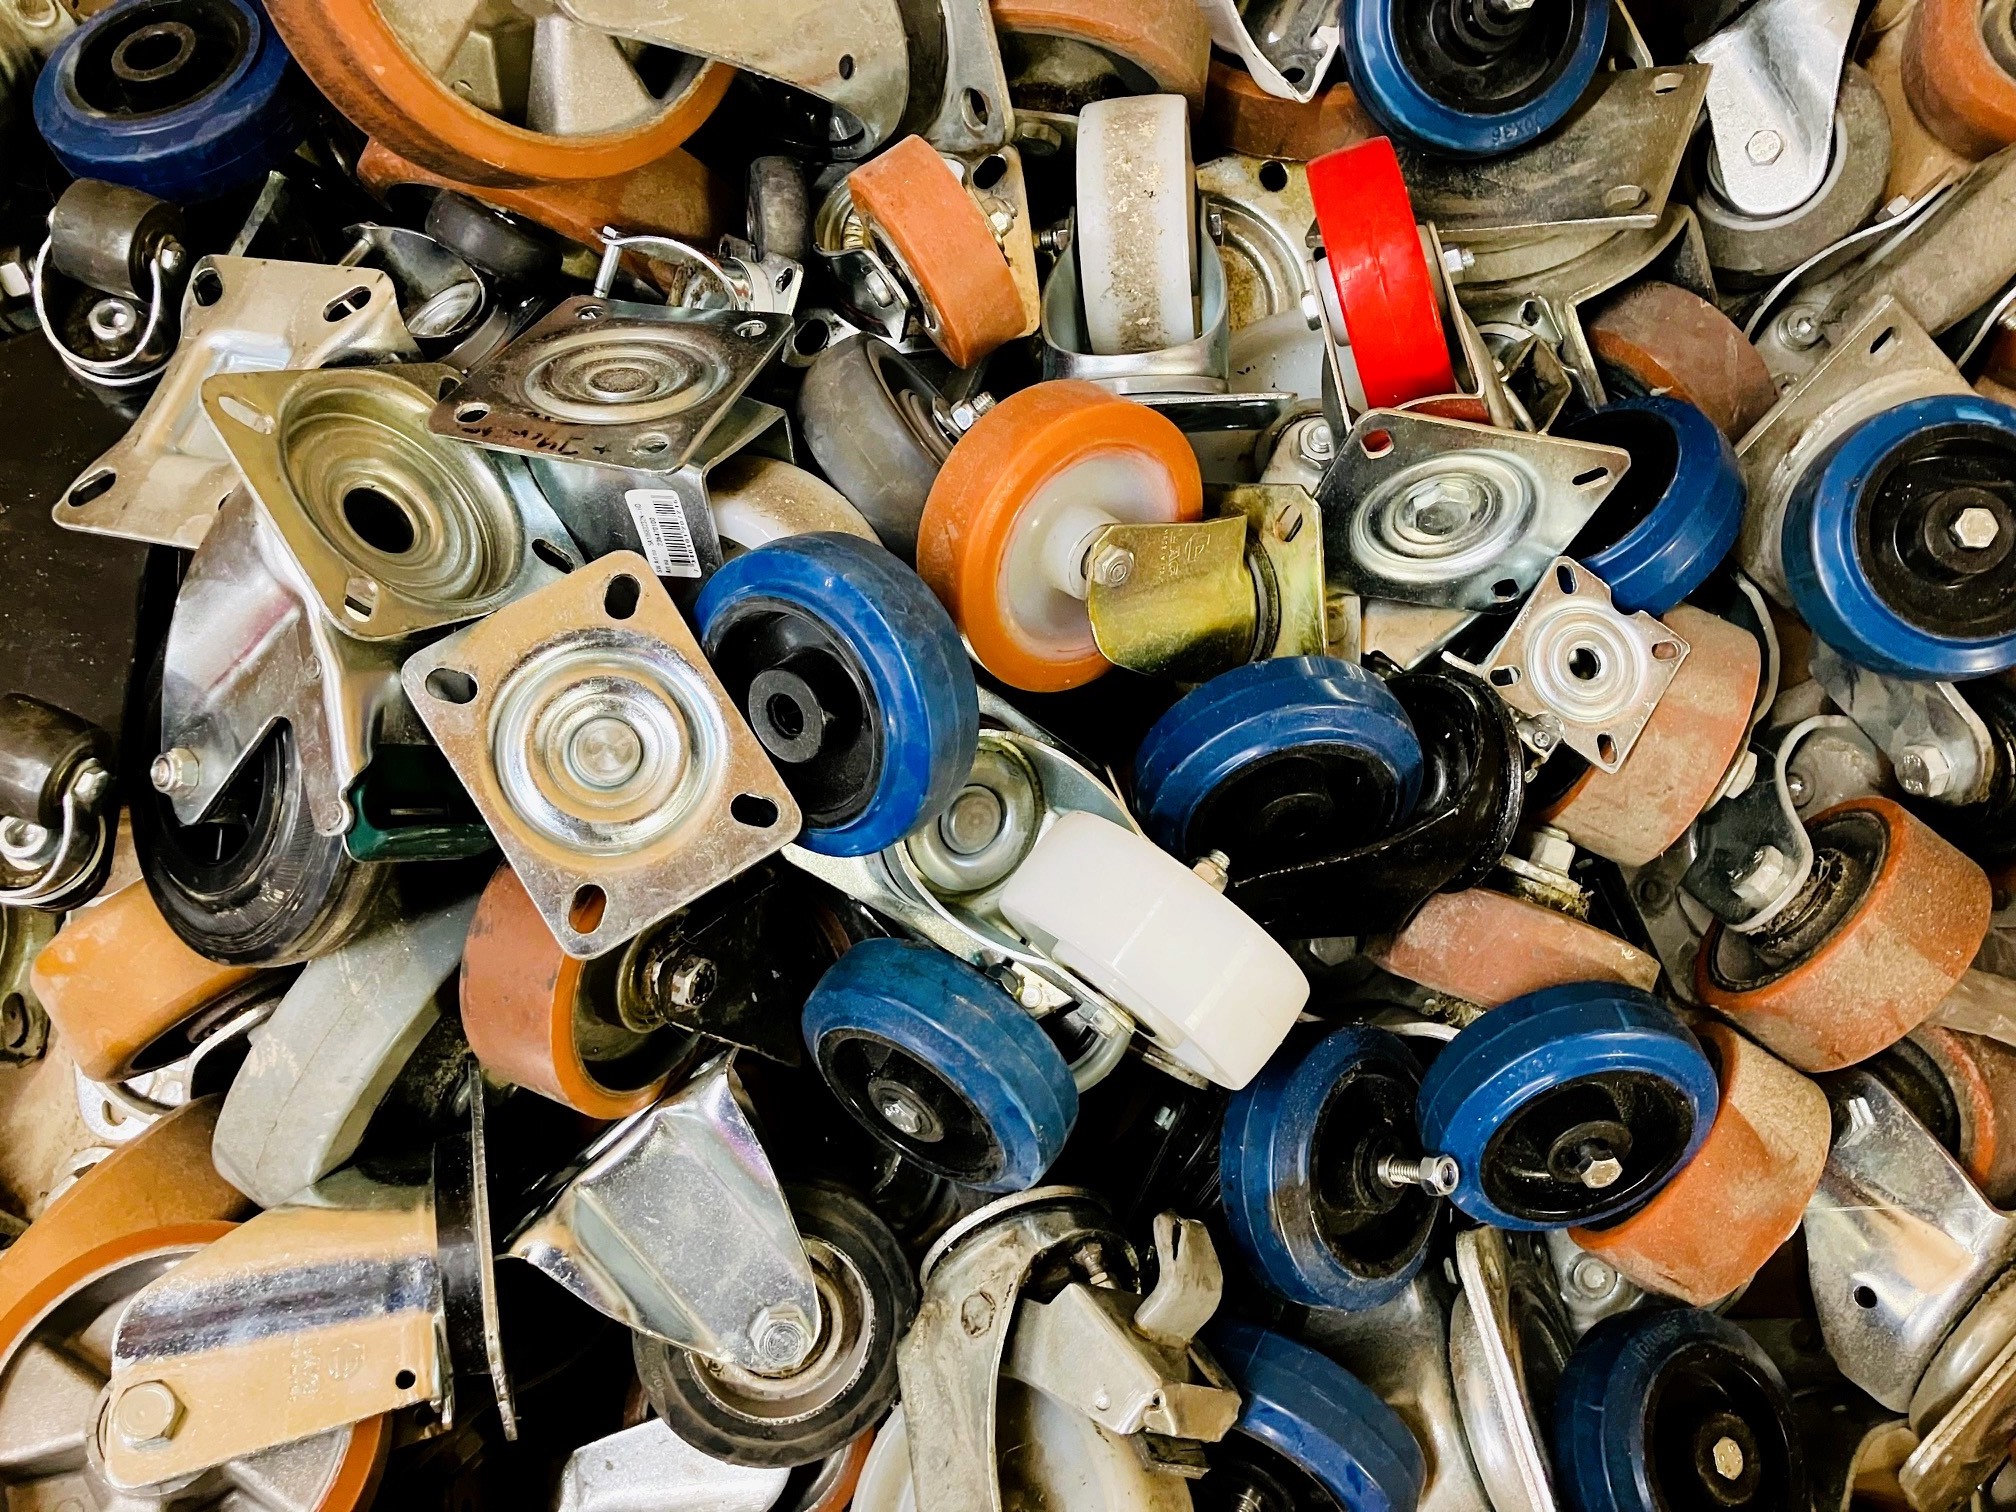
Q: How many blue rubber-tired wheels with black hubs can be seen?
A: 11